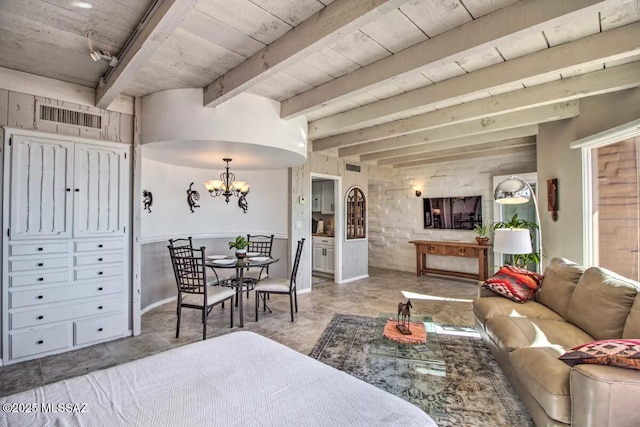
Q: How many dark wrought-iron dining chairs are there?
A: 4